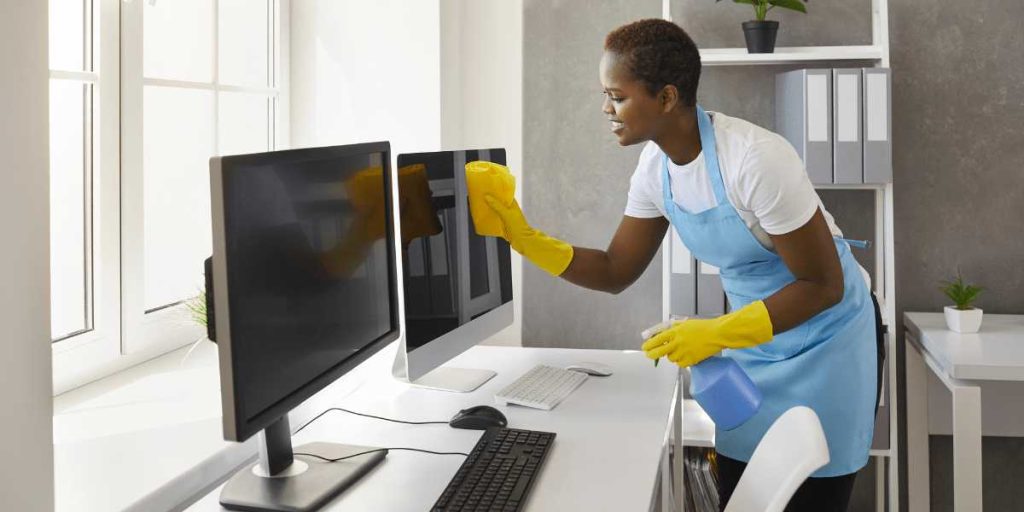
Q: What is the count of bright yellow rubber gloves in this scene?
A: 2